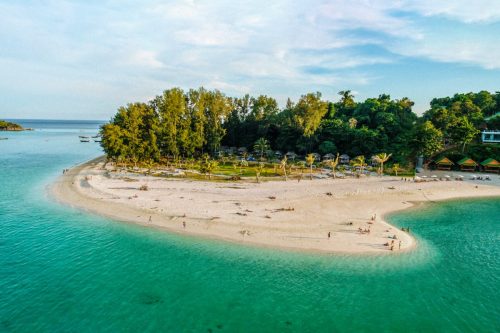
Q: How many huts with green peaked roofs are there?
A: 3